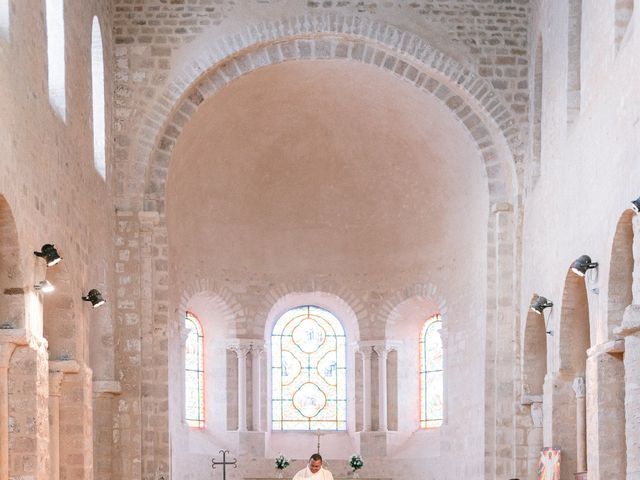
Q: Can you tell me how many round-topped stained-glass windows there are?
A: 3